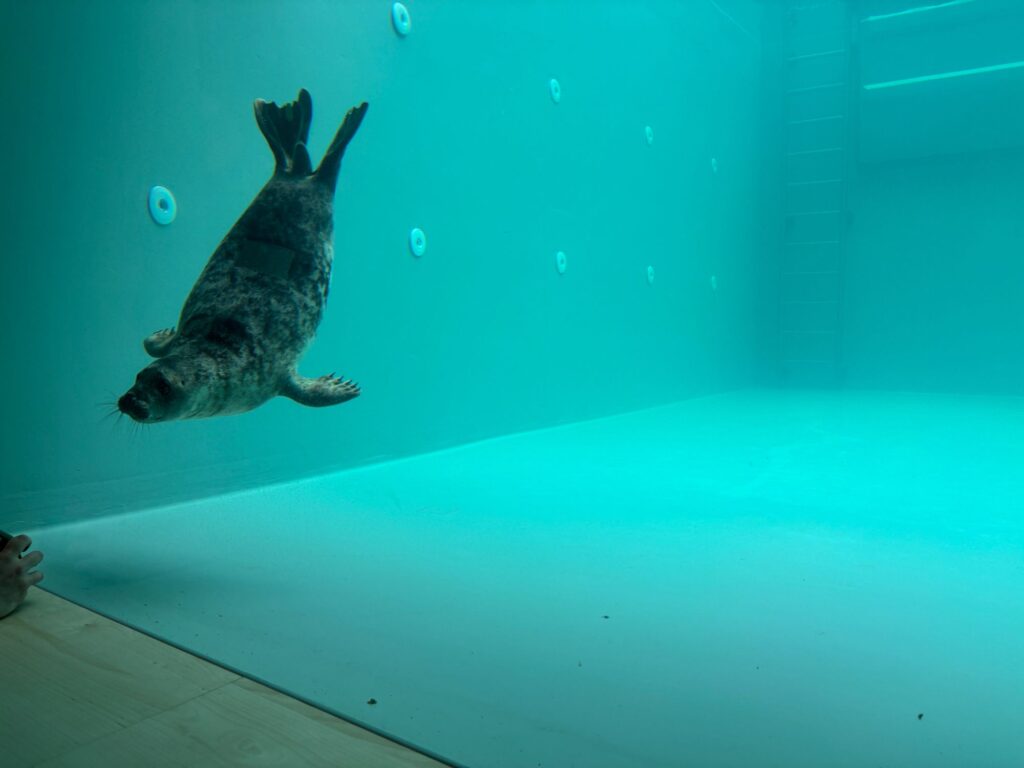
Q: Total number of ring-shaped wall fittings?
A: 9